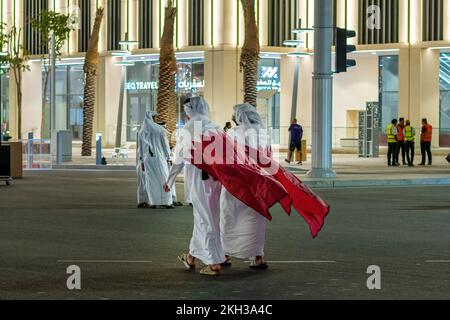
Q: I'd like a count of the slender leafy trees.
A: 2